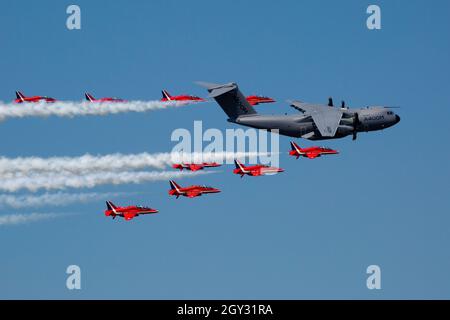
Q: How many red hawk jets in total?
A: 9